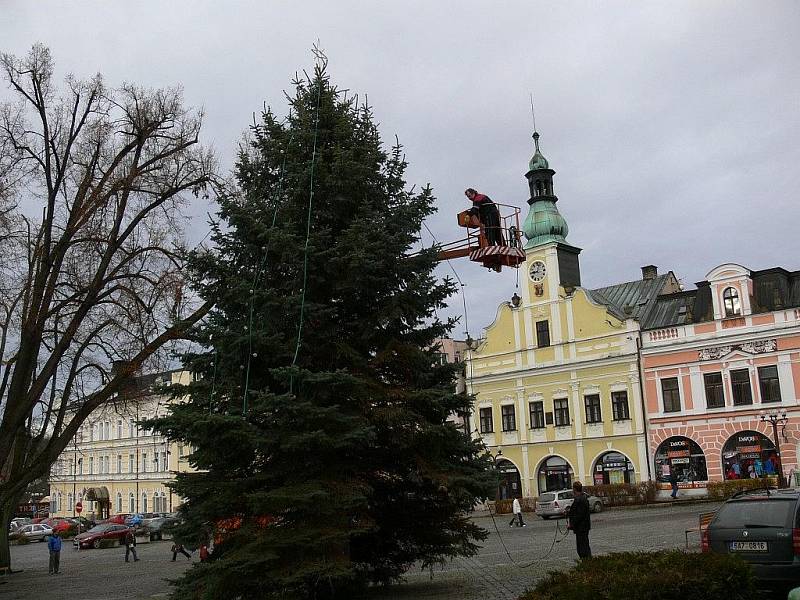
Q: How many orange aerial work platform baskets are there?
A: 1